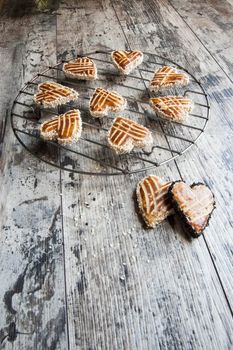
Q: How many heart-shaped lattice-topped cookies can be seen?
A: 10